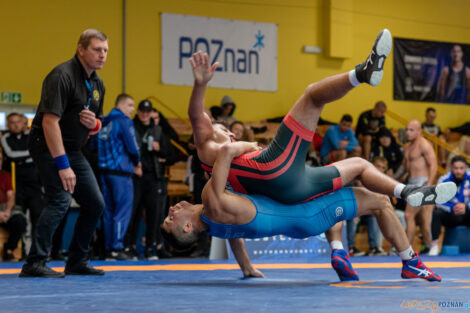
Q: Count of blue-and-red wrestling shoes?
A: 2